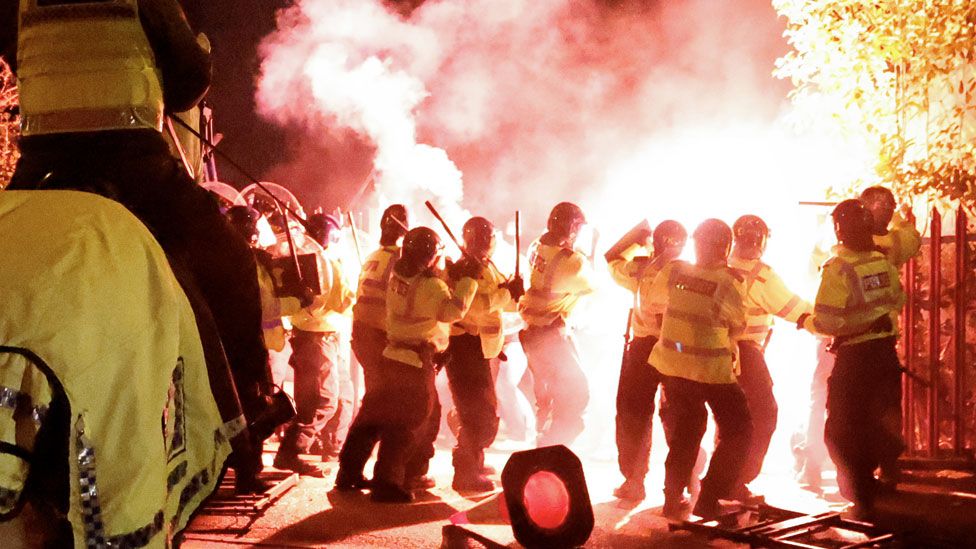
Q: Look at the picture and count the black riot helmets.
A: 11